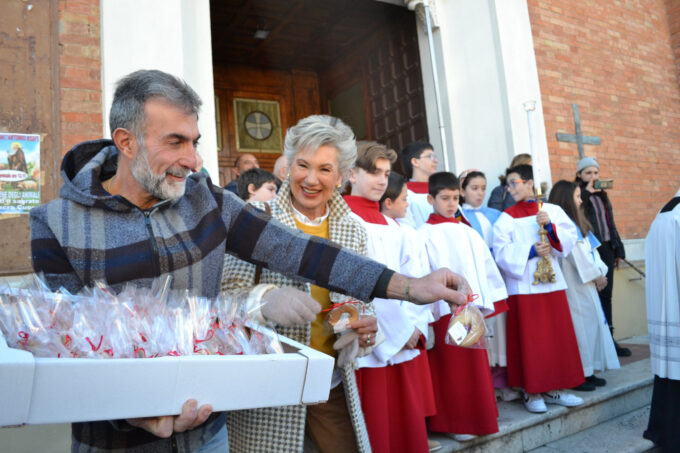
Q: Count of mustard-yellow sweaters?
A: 1